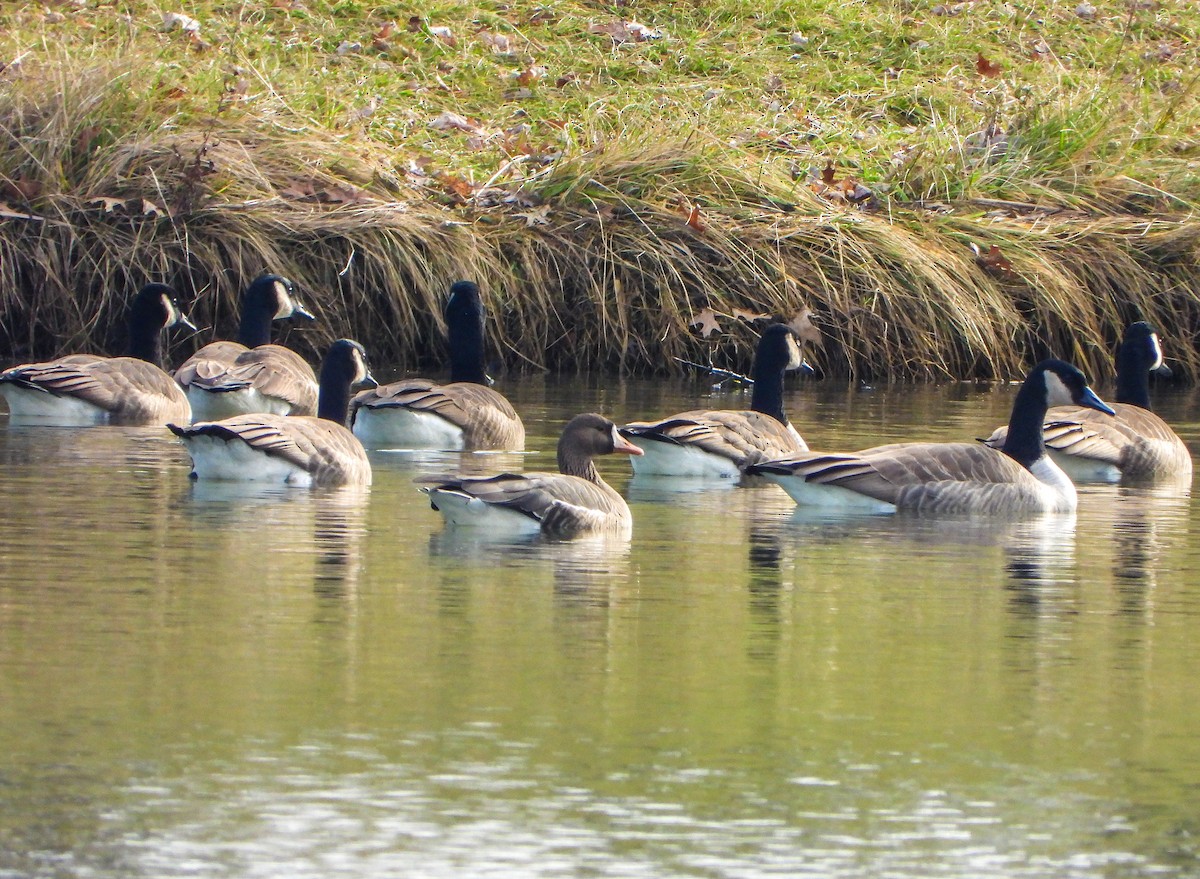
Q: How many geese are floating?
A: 8